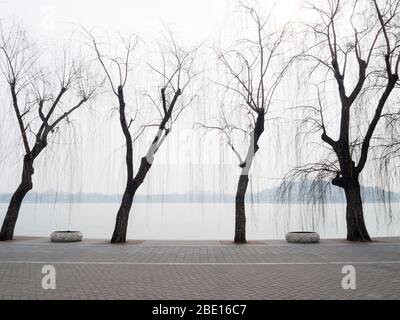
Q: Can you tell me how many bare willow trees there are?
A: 4